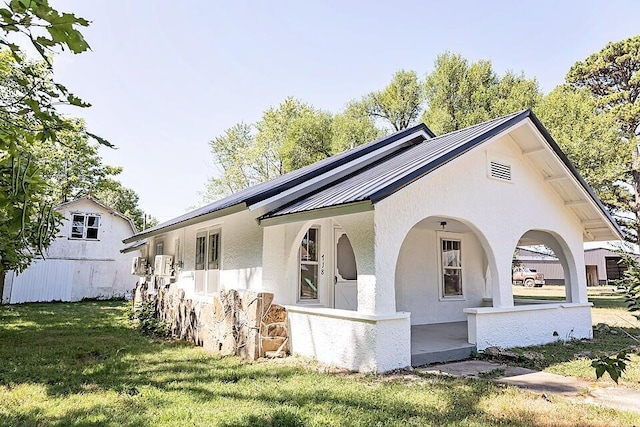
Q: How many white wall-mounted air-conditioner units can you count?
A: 2